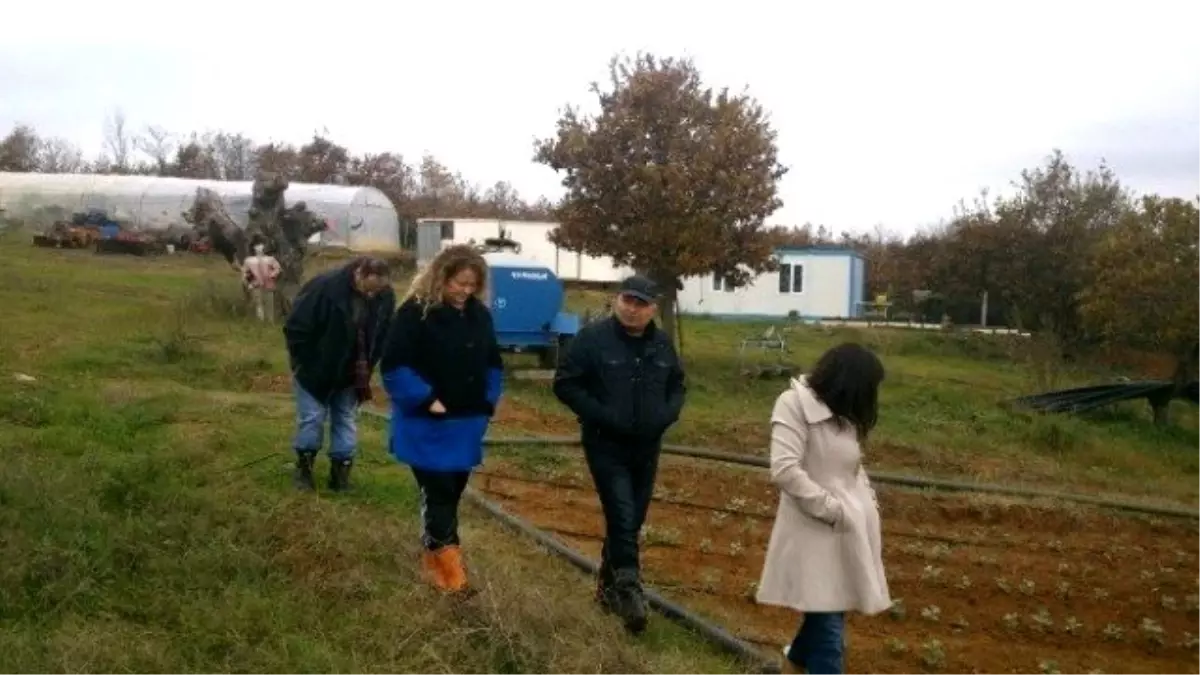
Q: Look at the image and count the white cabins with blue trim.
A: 1